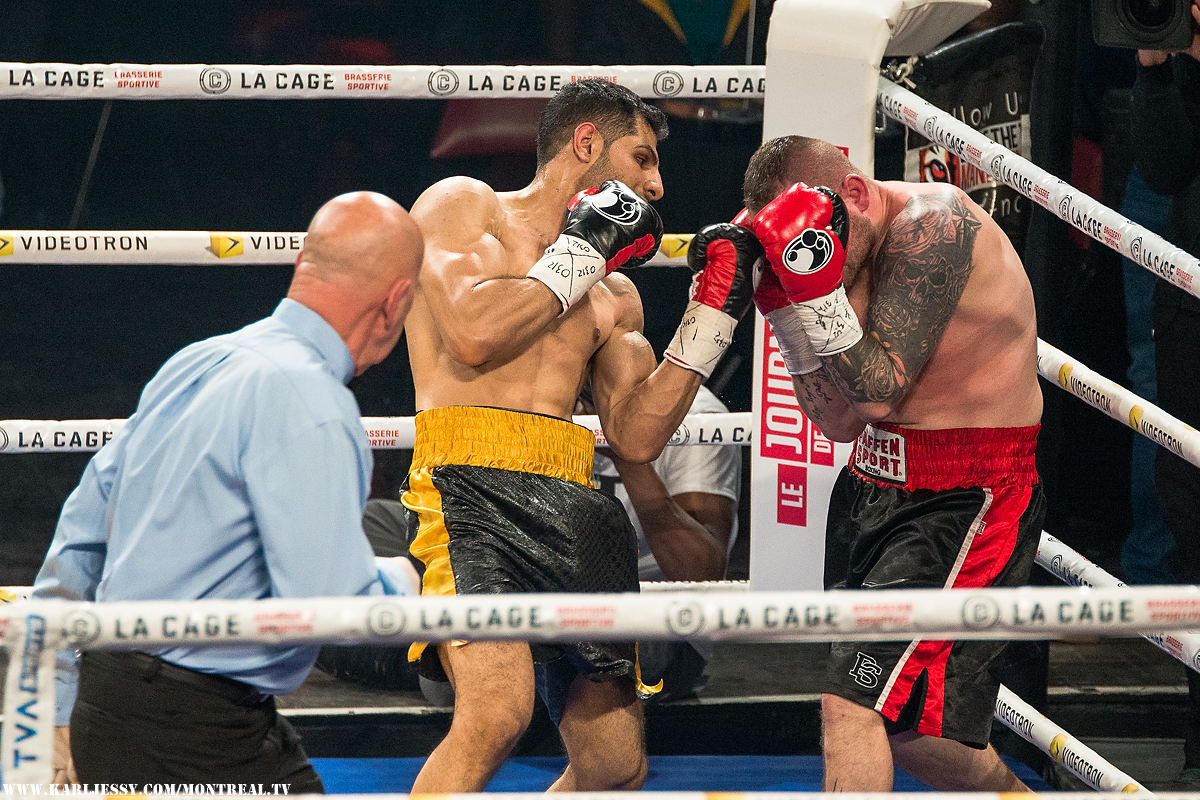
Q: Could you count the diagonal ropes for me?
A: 4